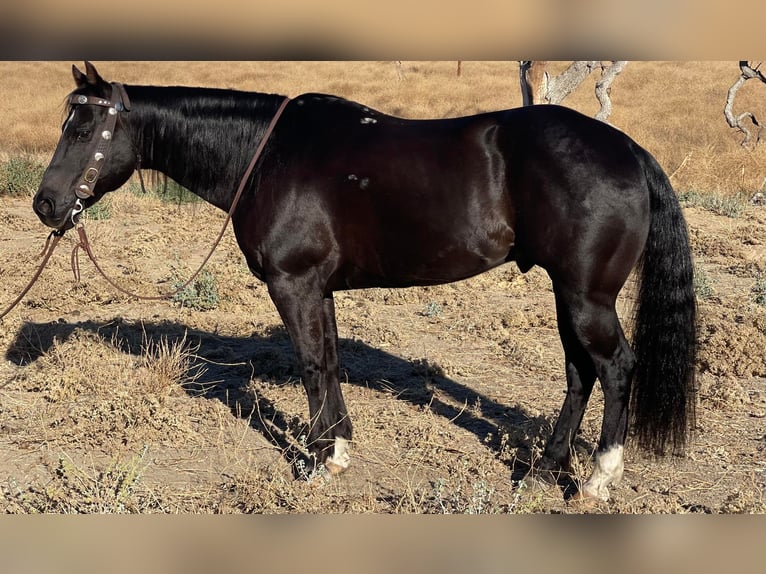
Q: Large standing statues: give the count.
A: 0